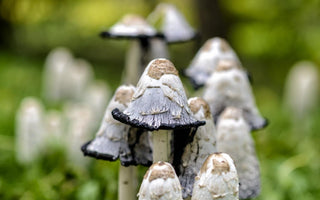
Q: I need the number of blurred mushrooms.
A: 7